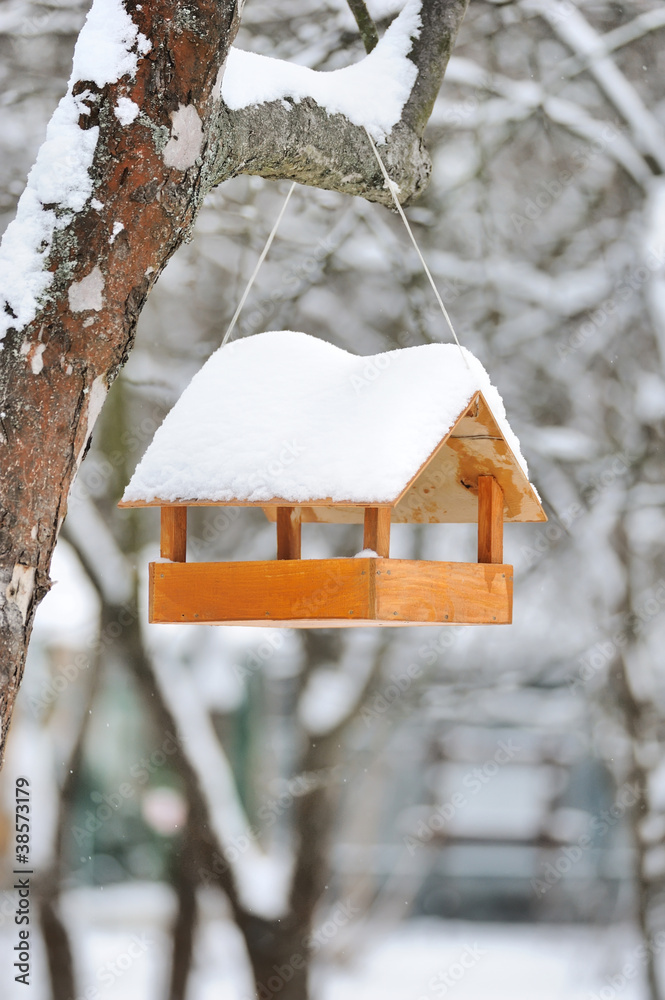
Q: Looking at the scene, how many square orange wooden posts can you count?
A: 4